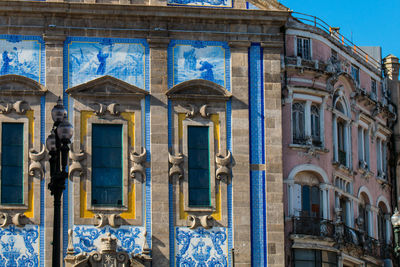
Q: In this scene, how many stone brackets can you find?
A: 11